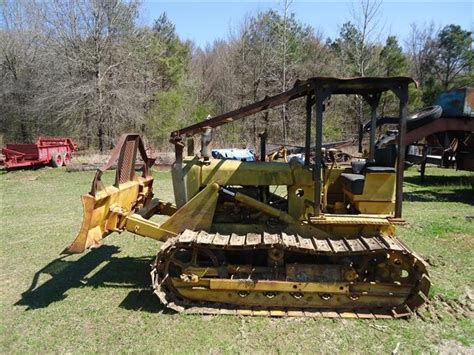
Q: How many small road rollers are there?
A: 0